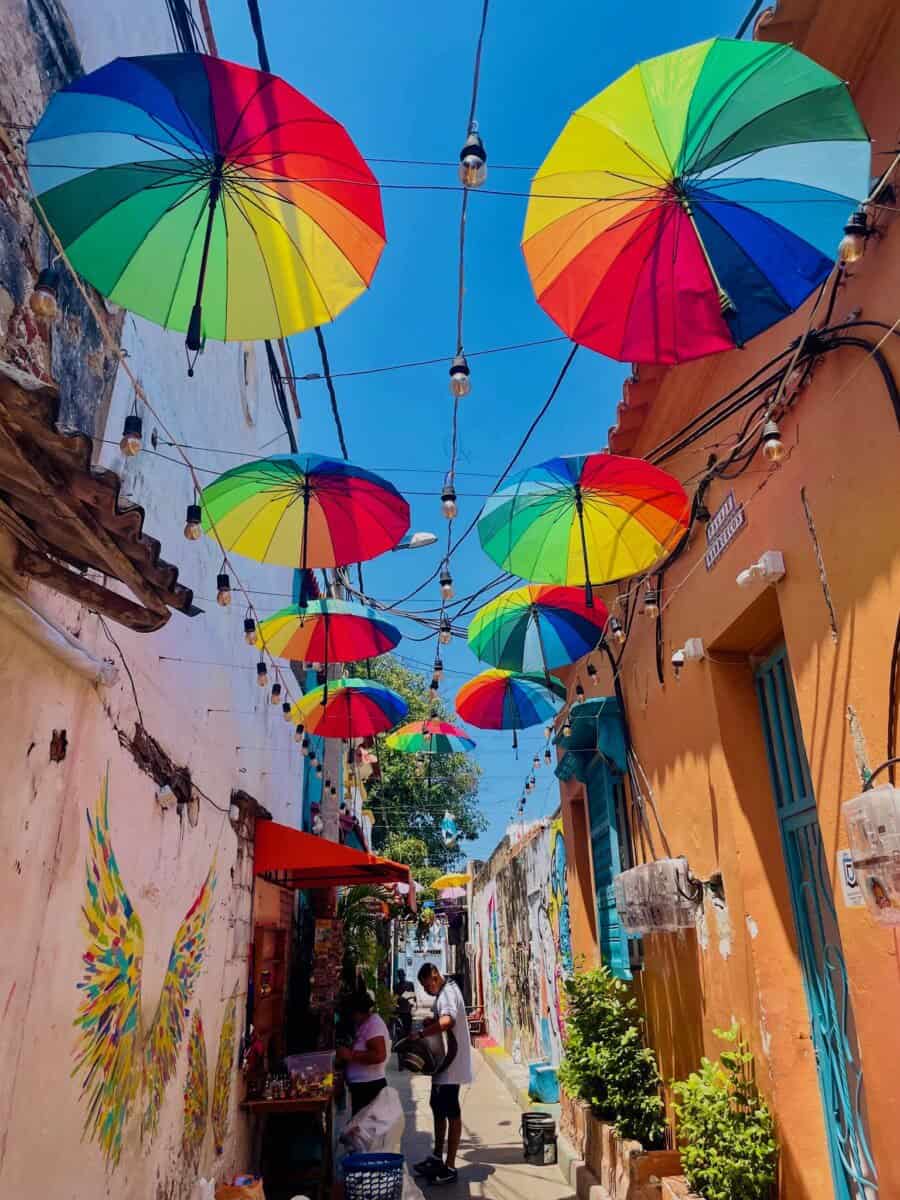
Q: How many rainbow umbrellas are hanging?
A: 9